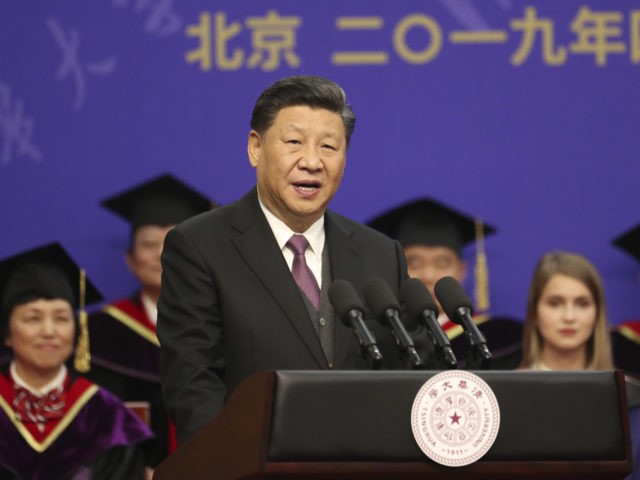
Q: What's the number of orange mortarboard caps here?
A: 0